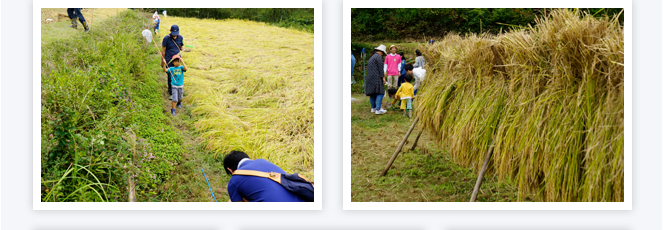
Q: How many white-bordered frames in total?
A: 2